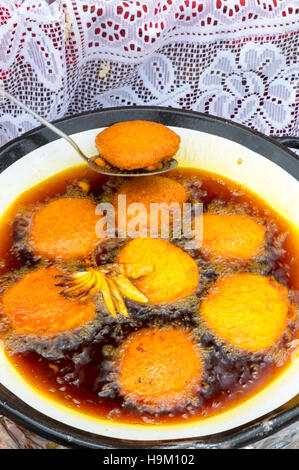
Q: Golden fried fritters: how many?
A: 8